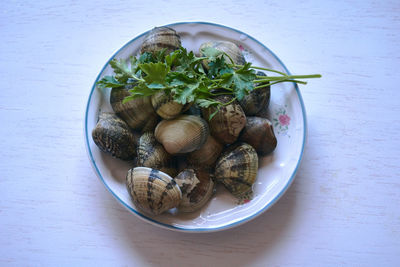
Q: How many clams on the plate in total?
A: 14